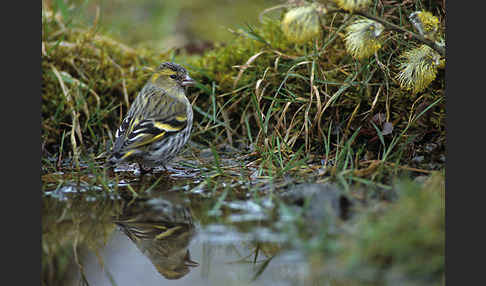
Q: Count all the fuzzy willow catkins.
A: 5